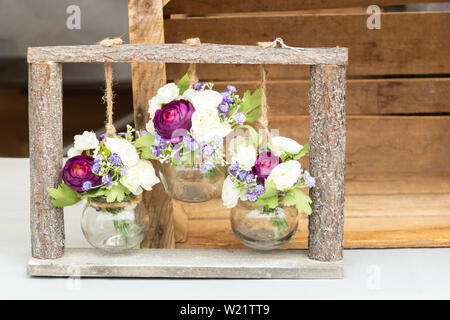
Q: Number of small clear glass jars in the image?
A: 3